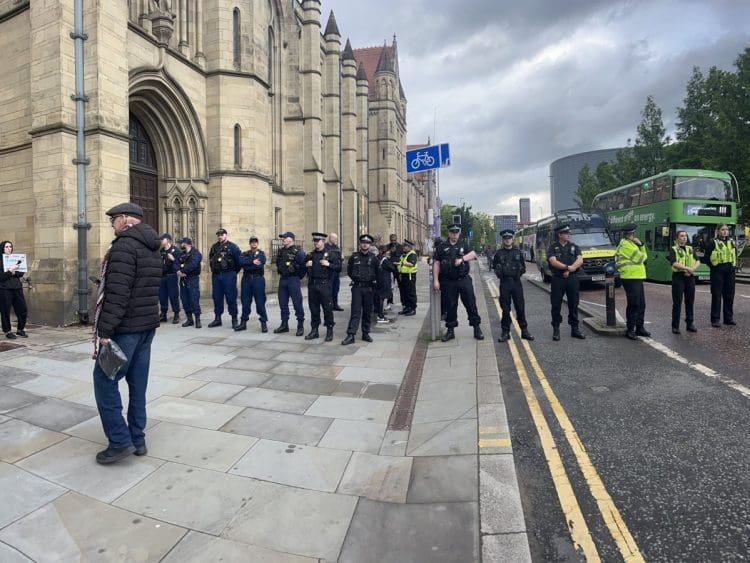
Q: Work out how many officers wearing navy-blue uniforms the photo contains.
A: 5